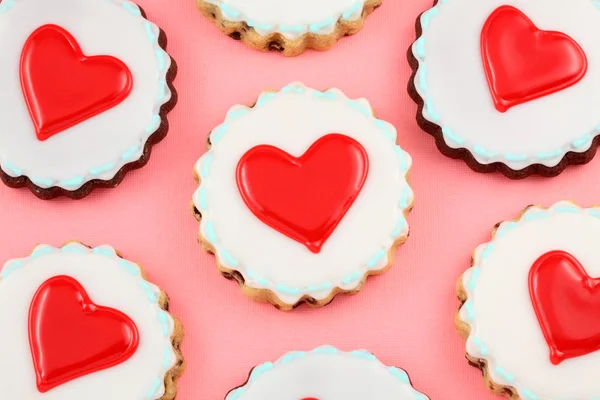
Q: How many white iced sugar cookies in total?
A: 7